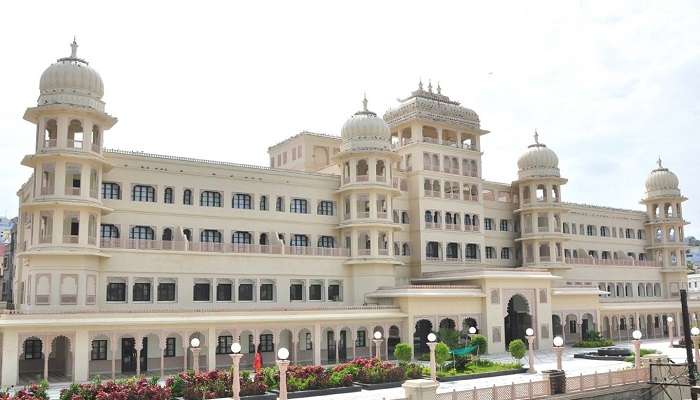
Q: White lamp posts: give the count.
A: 11